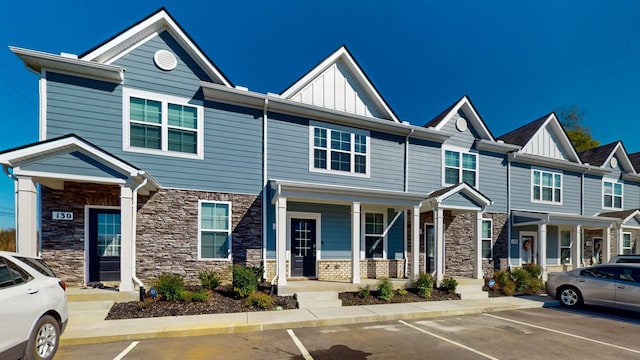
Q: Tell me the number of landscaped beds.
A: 3